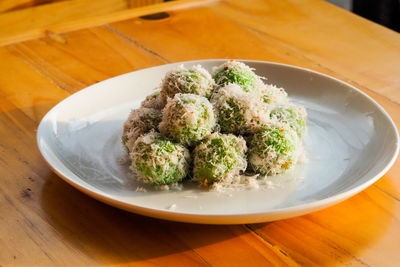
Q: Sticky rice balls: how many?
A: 11